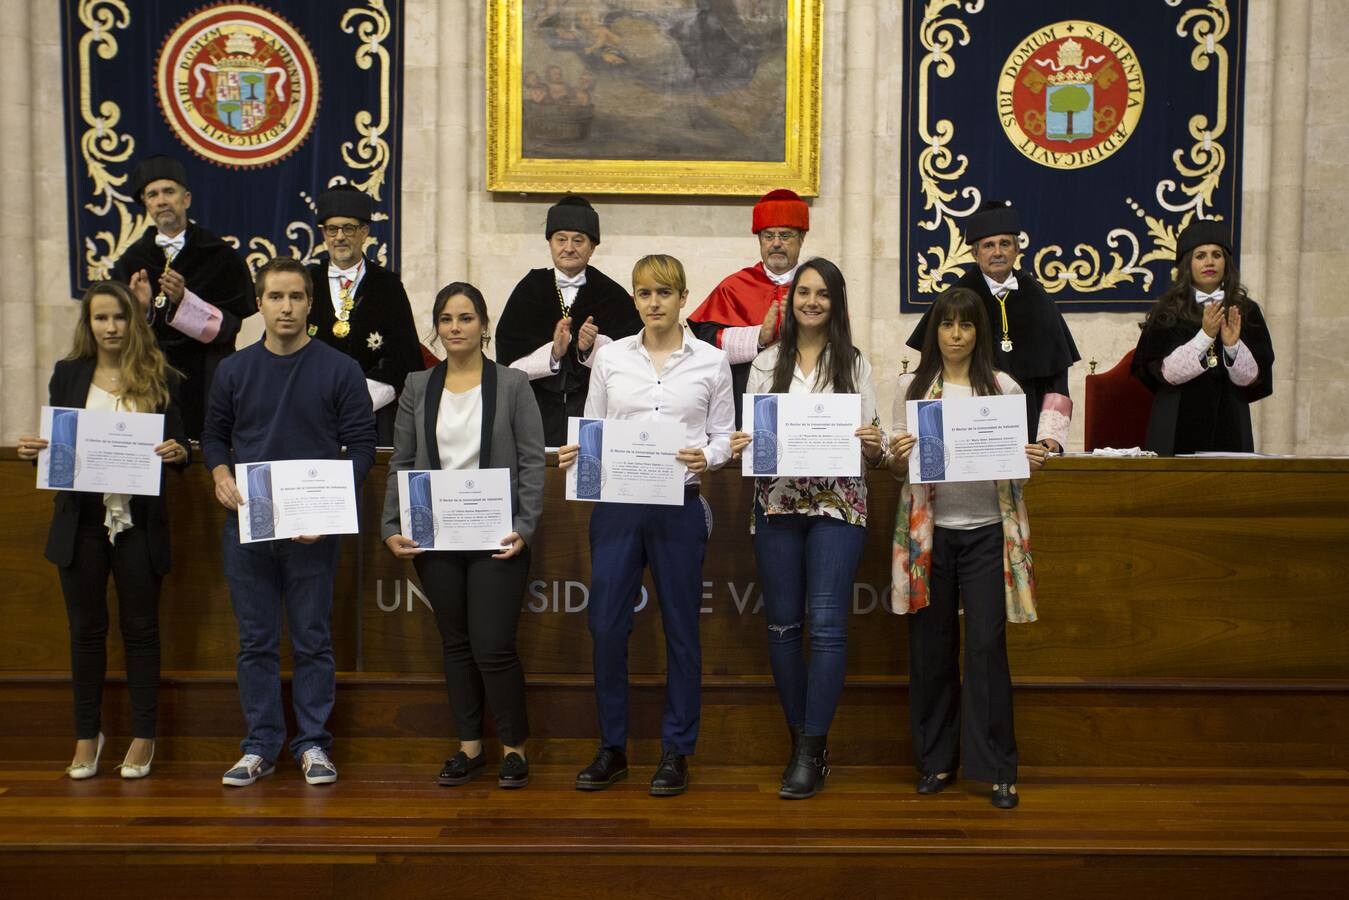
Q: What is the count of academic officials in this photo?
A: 6